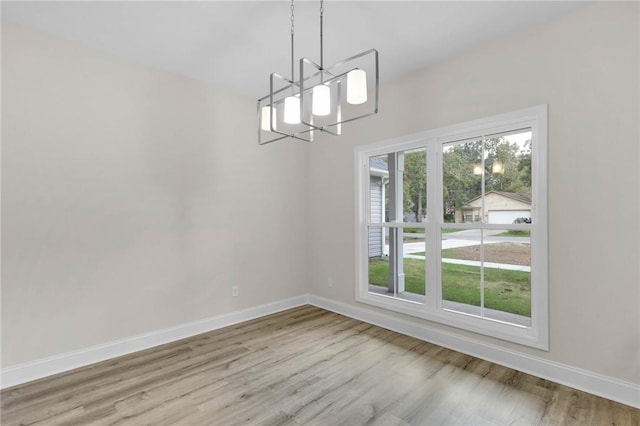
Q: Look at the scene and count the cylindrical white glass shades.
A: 4